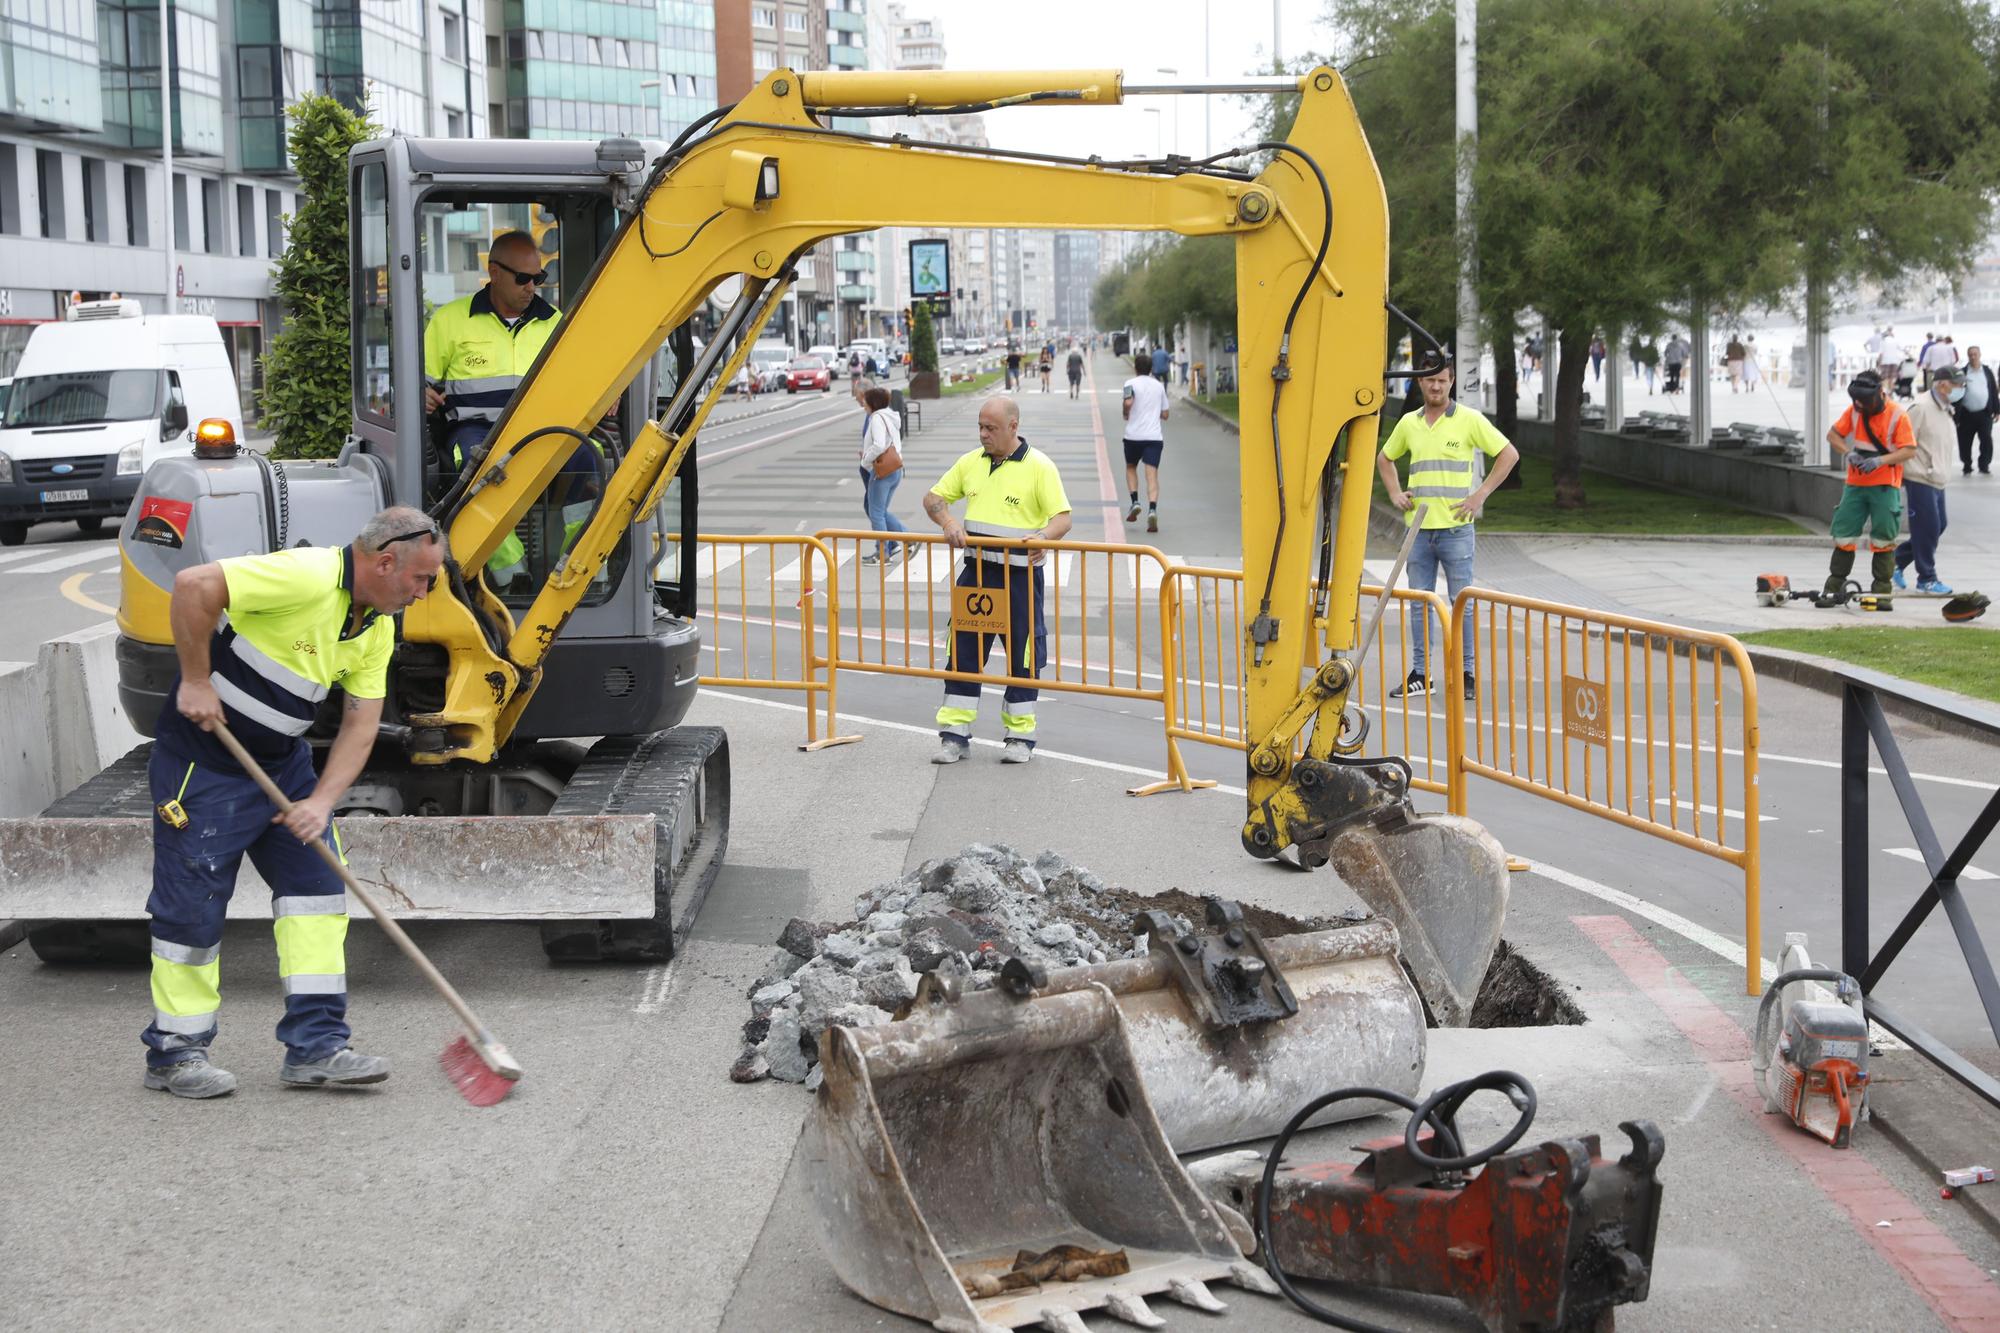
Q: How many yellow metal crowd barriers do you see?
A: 4